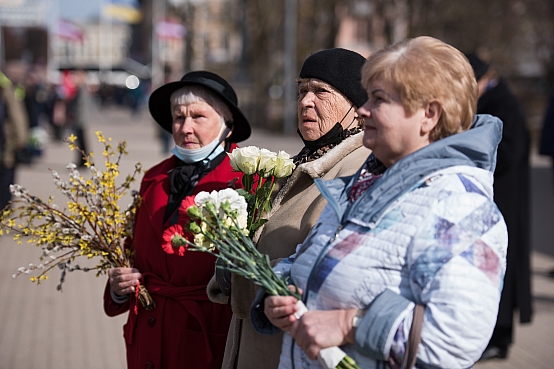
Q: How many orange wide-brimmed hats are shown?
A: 0